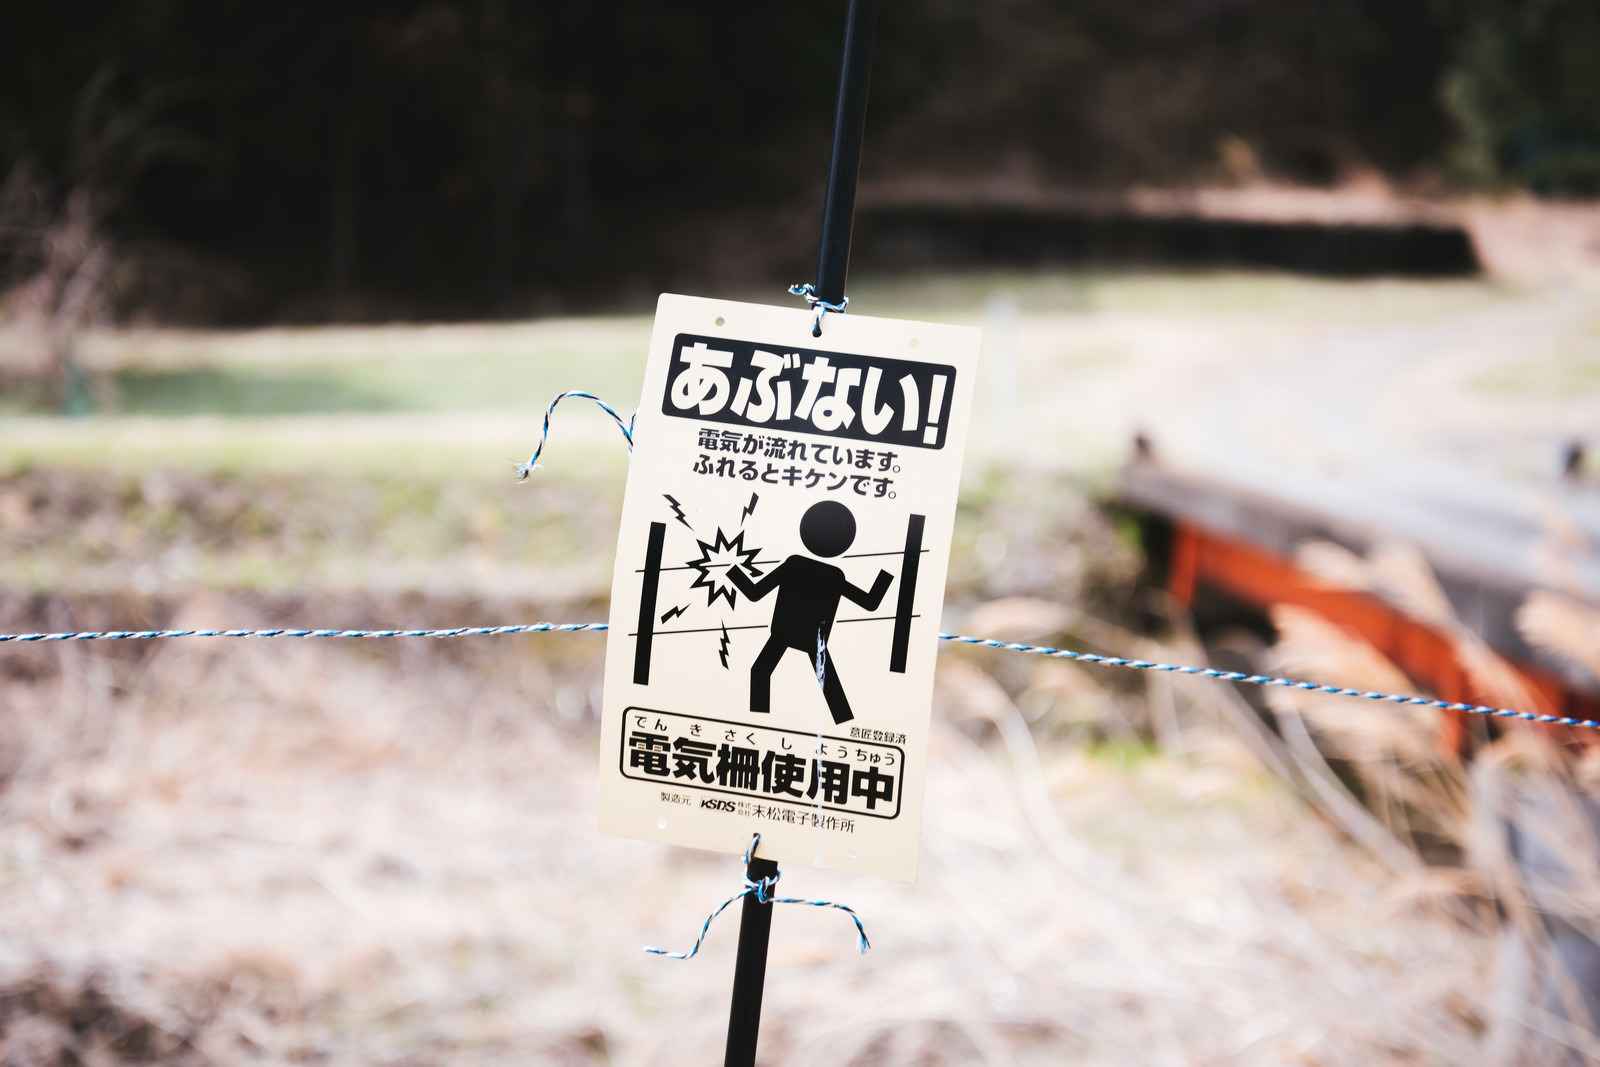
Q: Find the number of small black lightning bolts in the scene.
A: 4